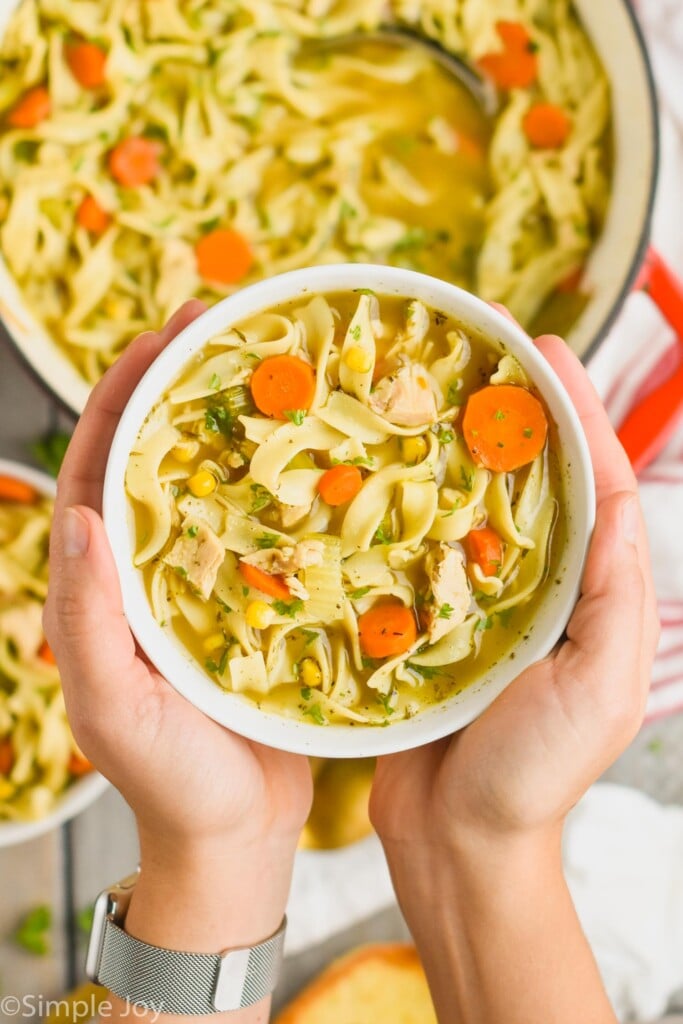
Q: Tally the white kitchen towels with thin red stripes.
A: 1